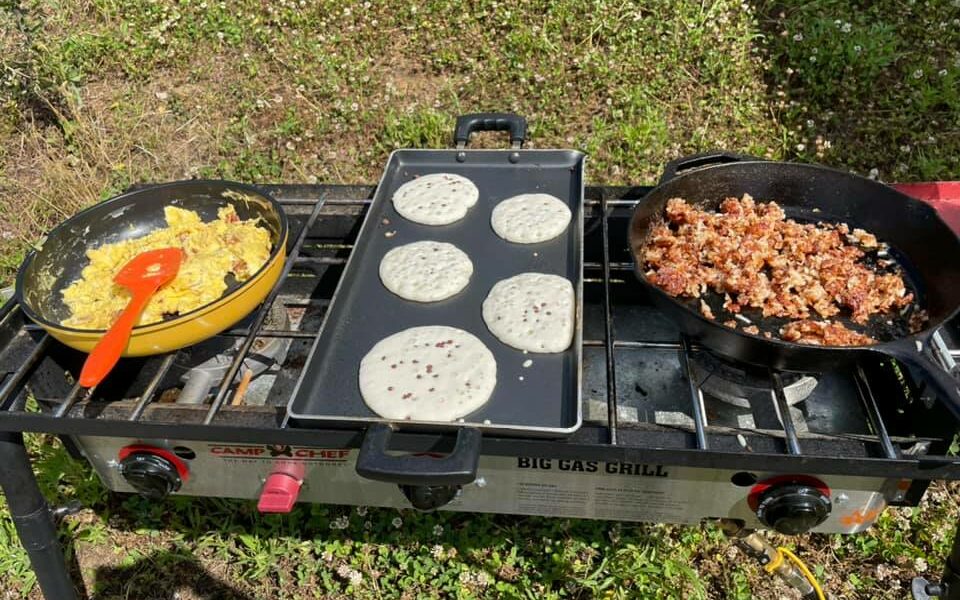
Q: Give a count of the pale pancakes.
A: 5